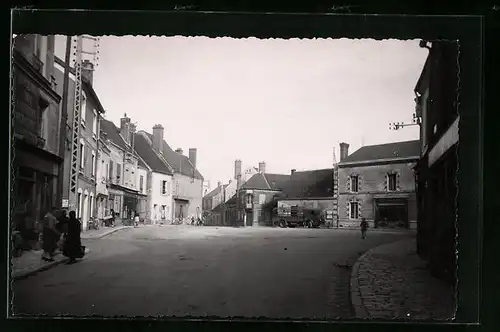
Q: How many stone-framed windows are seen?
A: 3